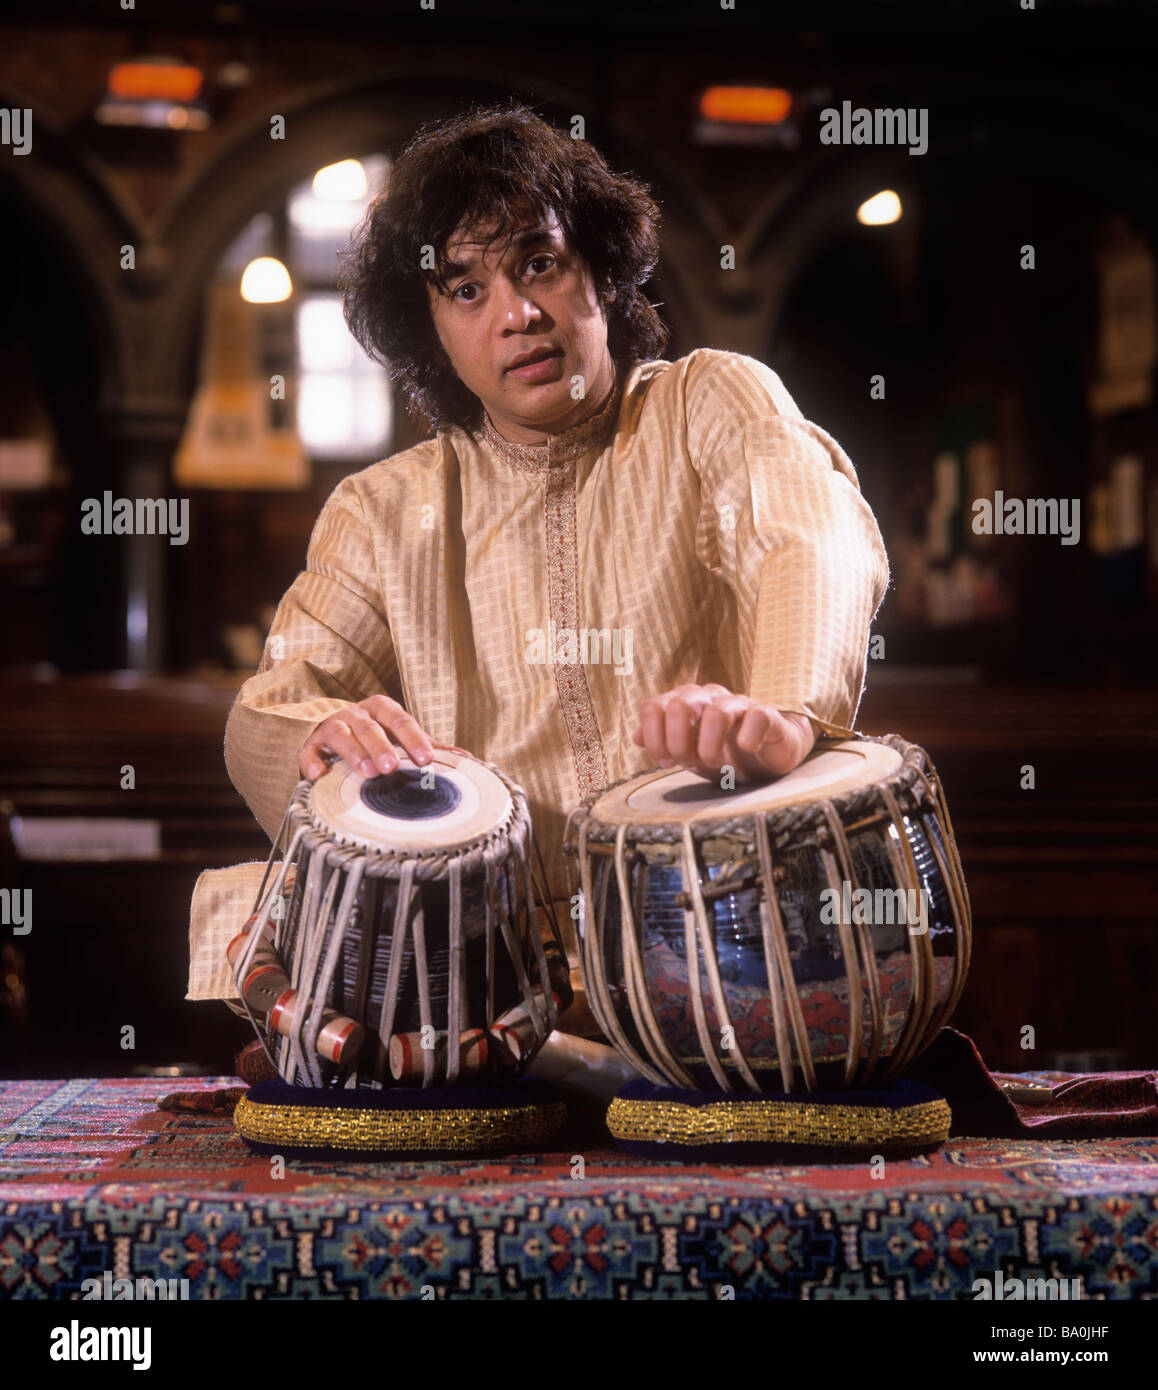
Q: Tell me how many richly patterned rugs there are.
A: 1